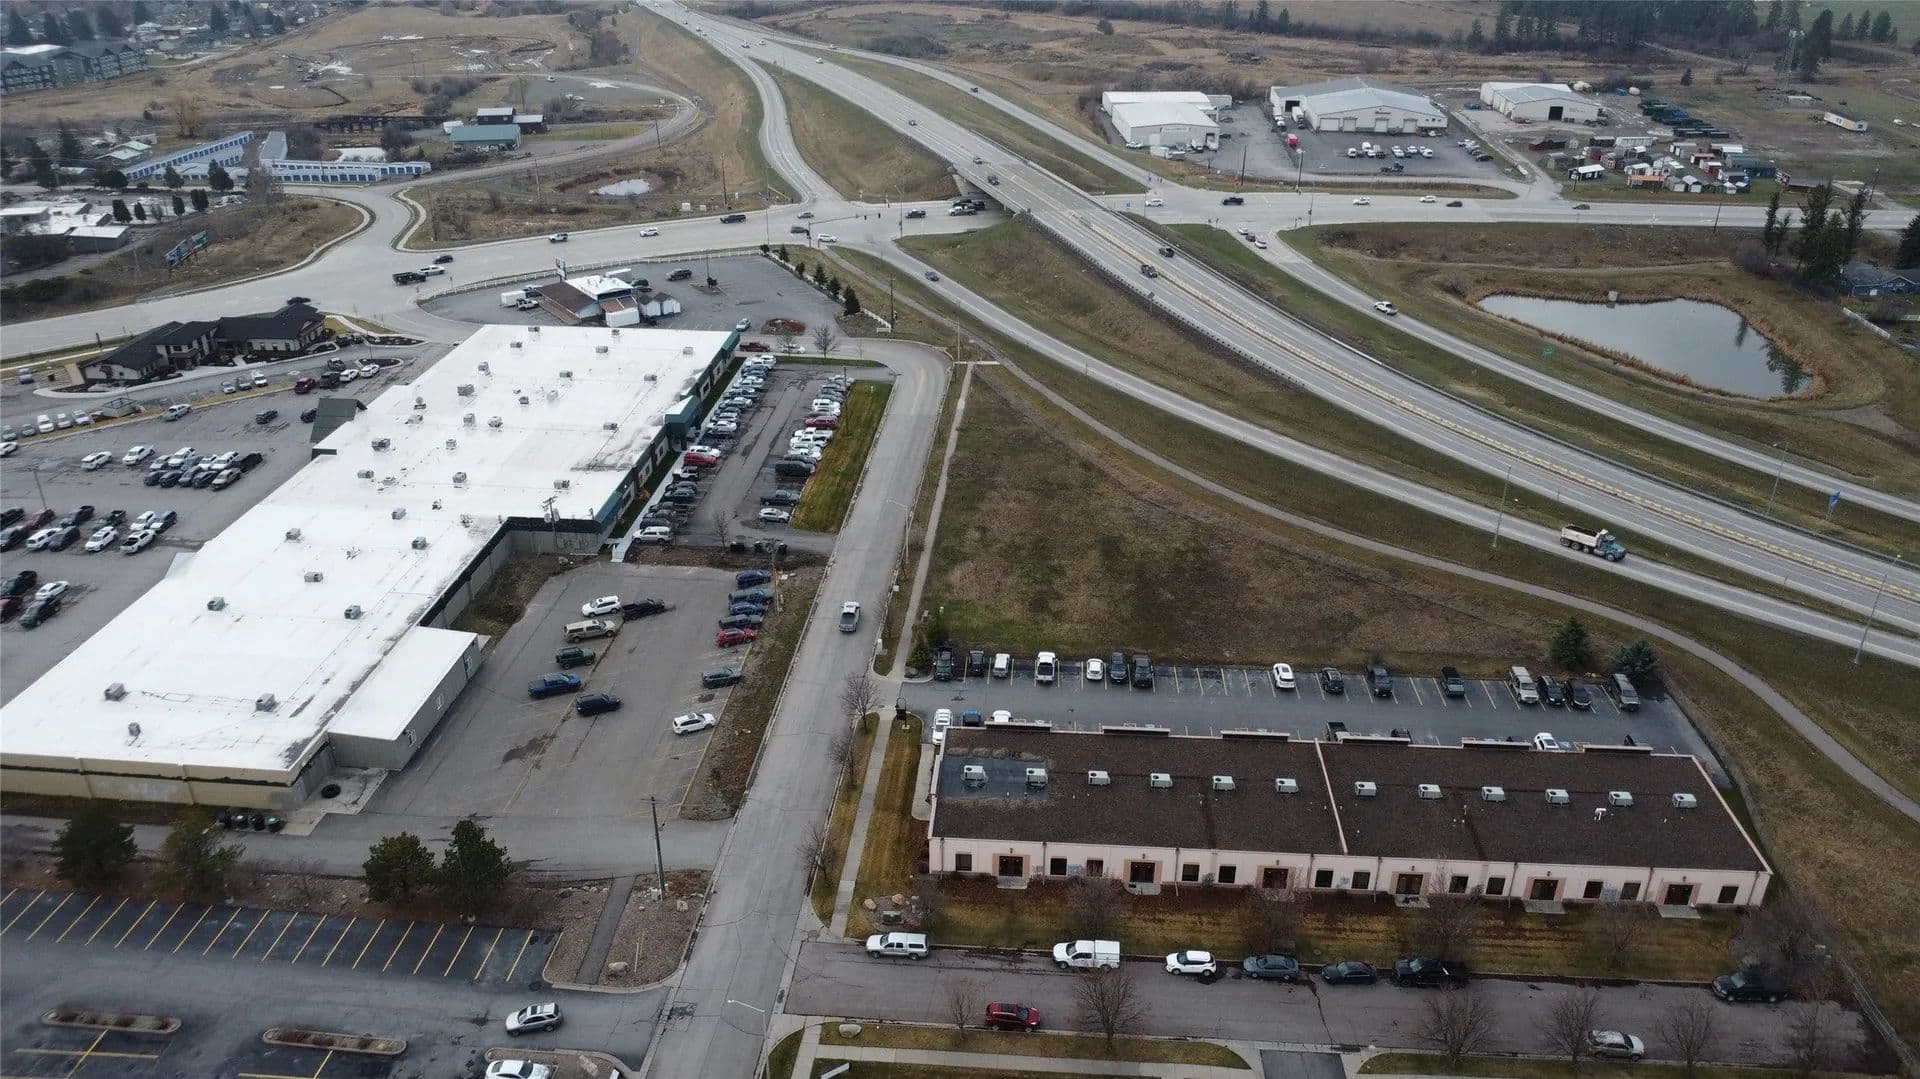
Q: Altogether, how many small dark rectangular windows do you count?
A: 12